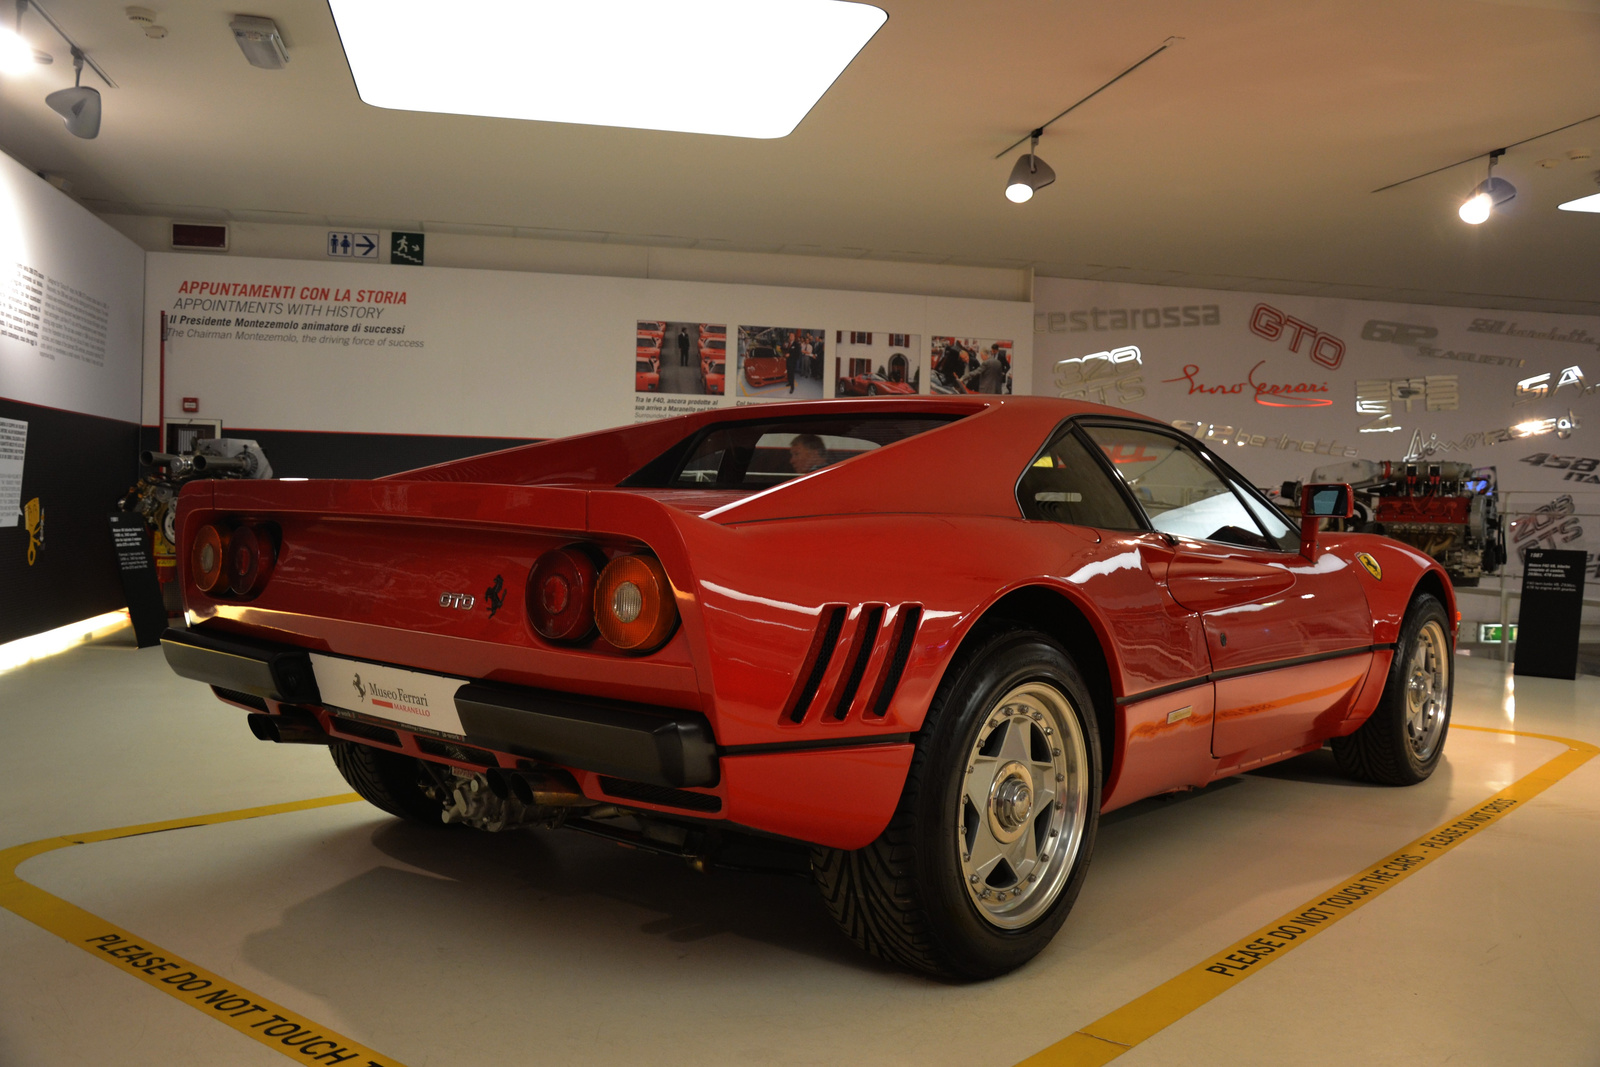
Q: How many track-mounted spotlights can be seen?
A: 4